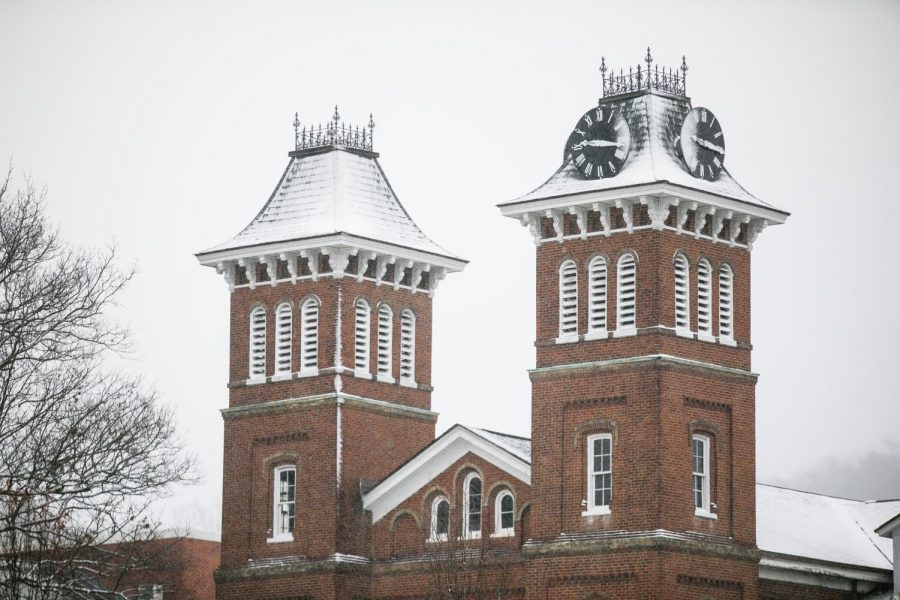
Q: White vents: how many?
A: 12